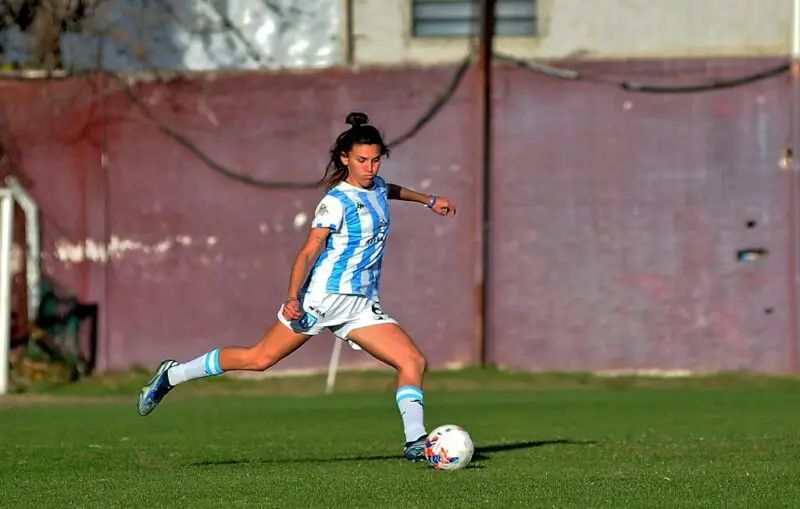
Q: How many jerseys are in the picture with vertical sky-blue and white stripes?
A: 1